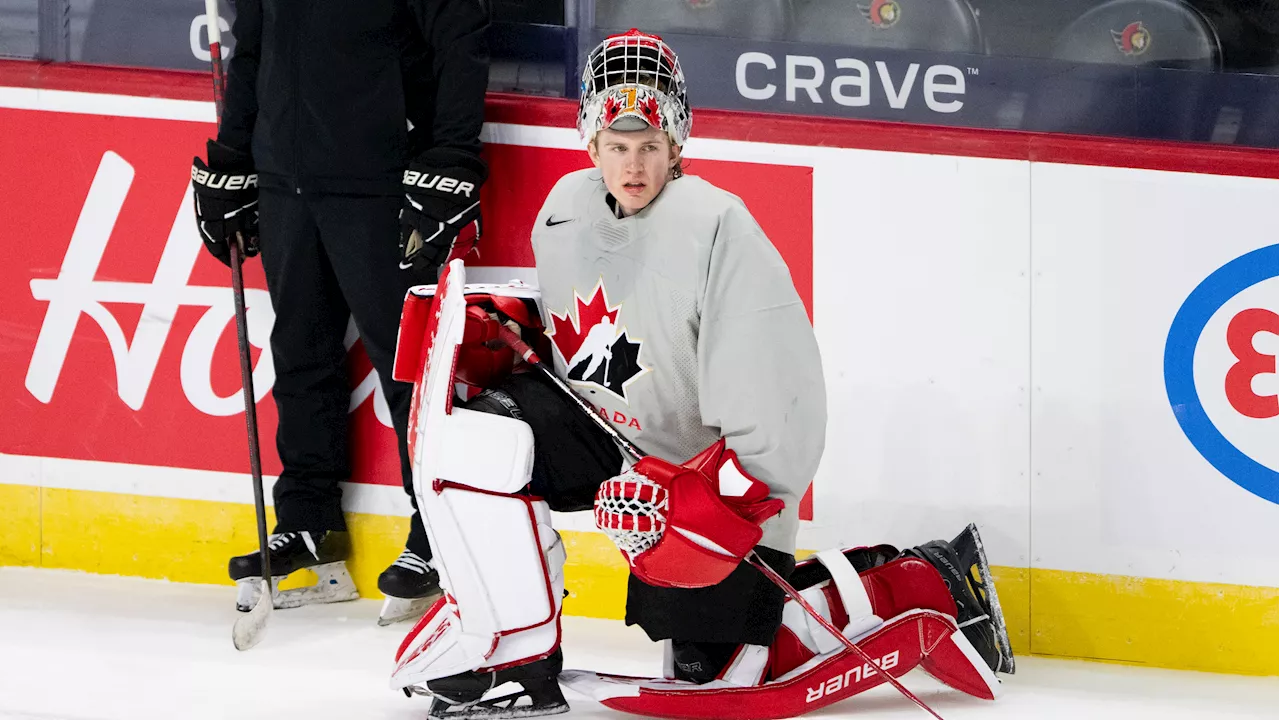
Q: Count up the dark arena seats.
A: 3